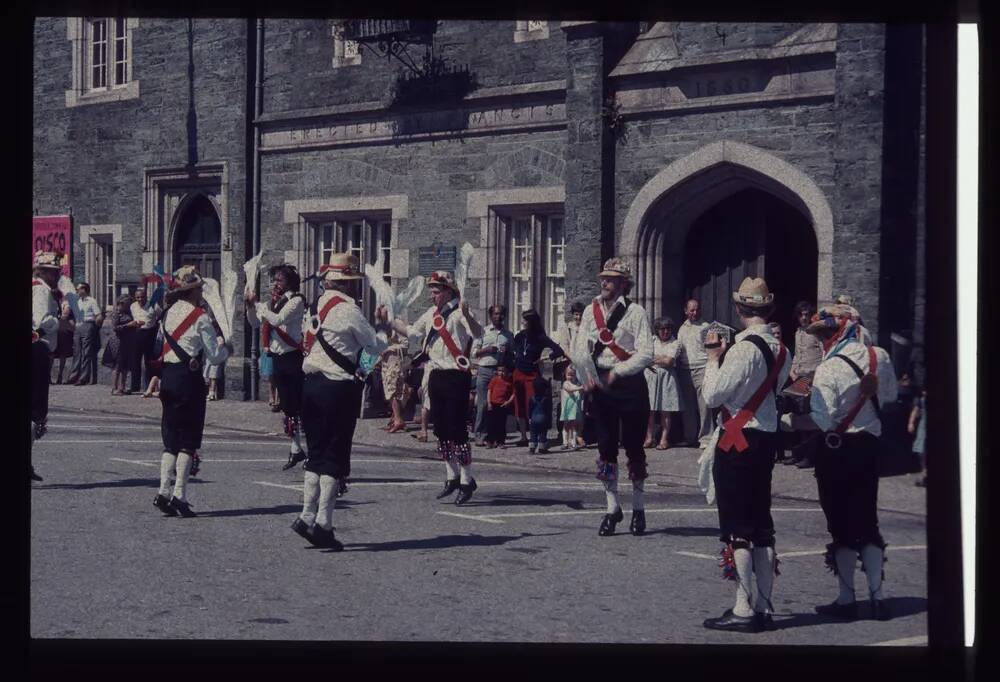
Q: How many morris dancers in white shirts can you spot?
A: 8